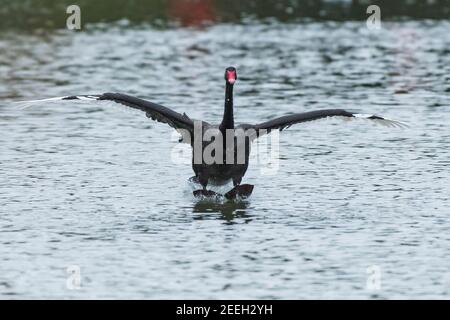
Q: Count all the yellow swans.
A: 0